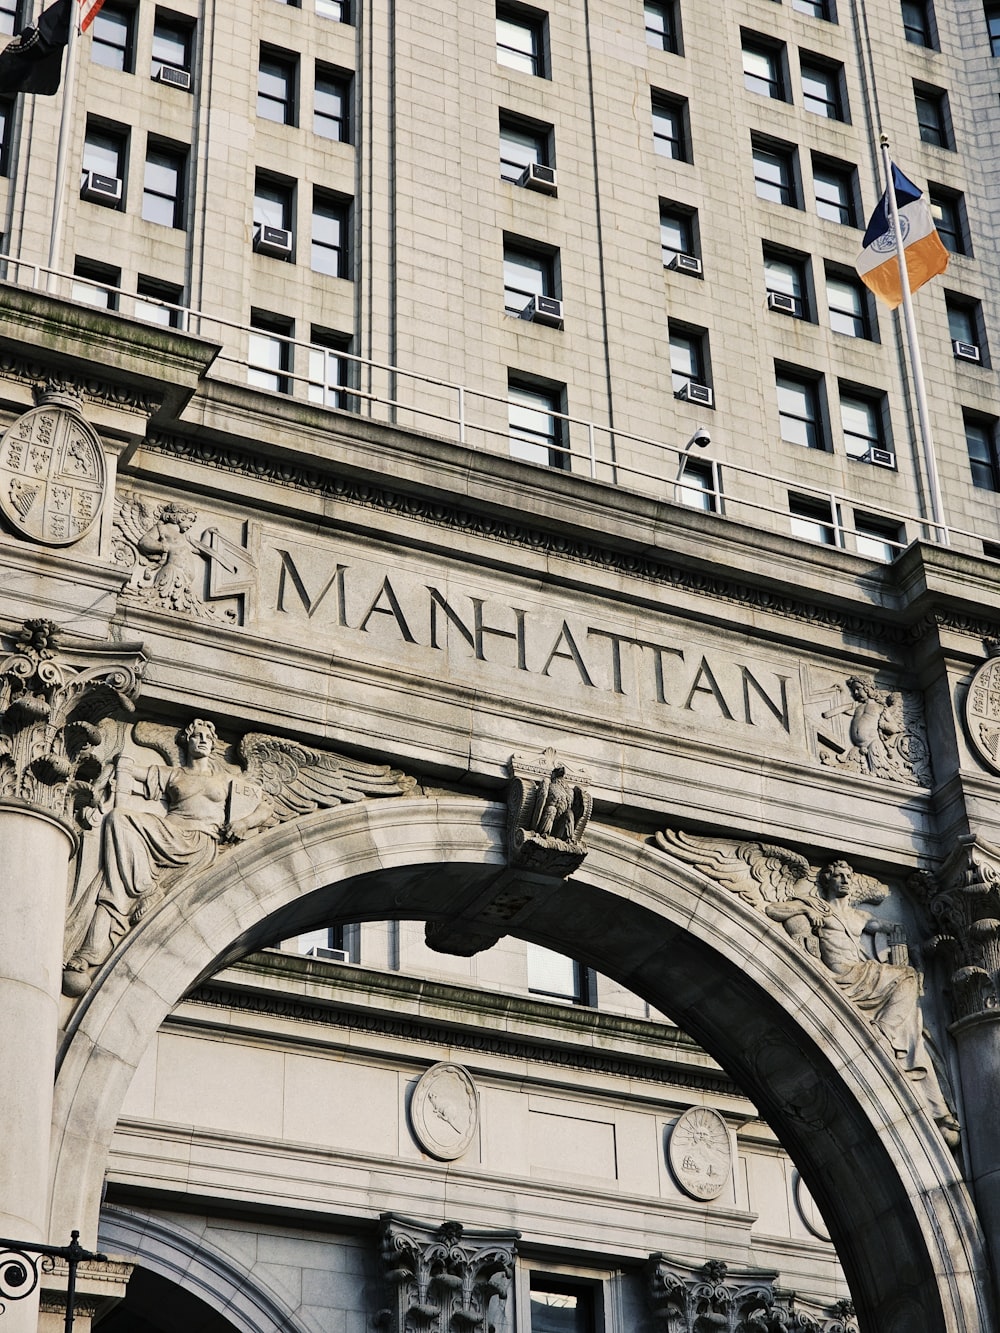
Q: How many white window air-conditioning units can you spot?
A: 11